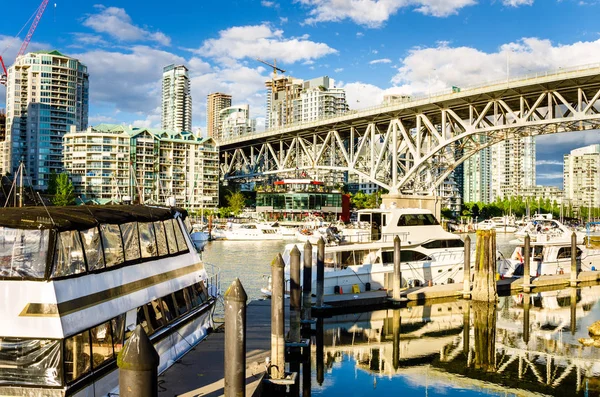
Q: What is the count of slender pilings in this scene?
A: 10